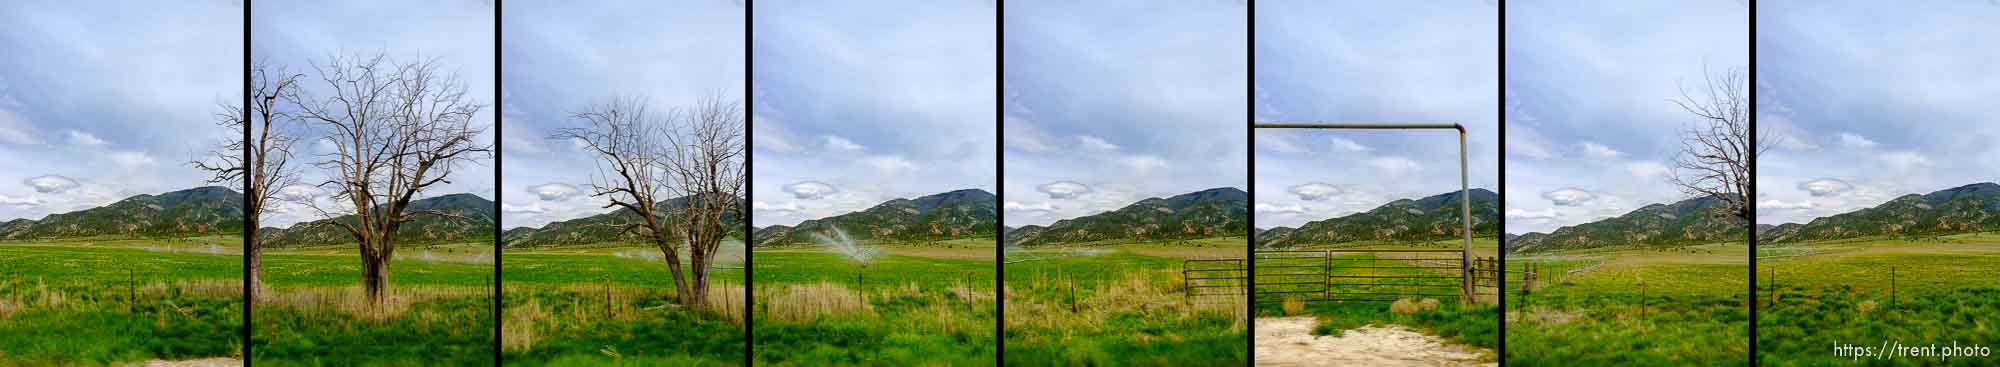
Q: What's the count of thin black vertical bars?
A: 7